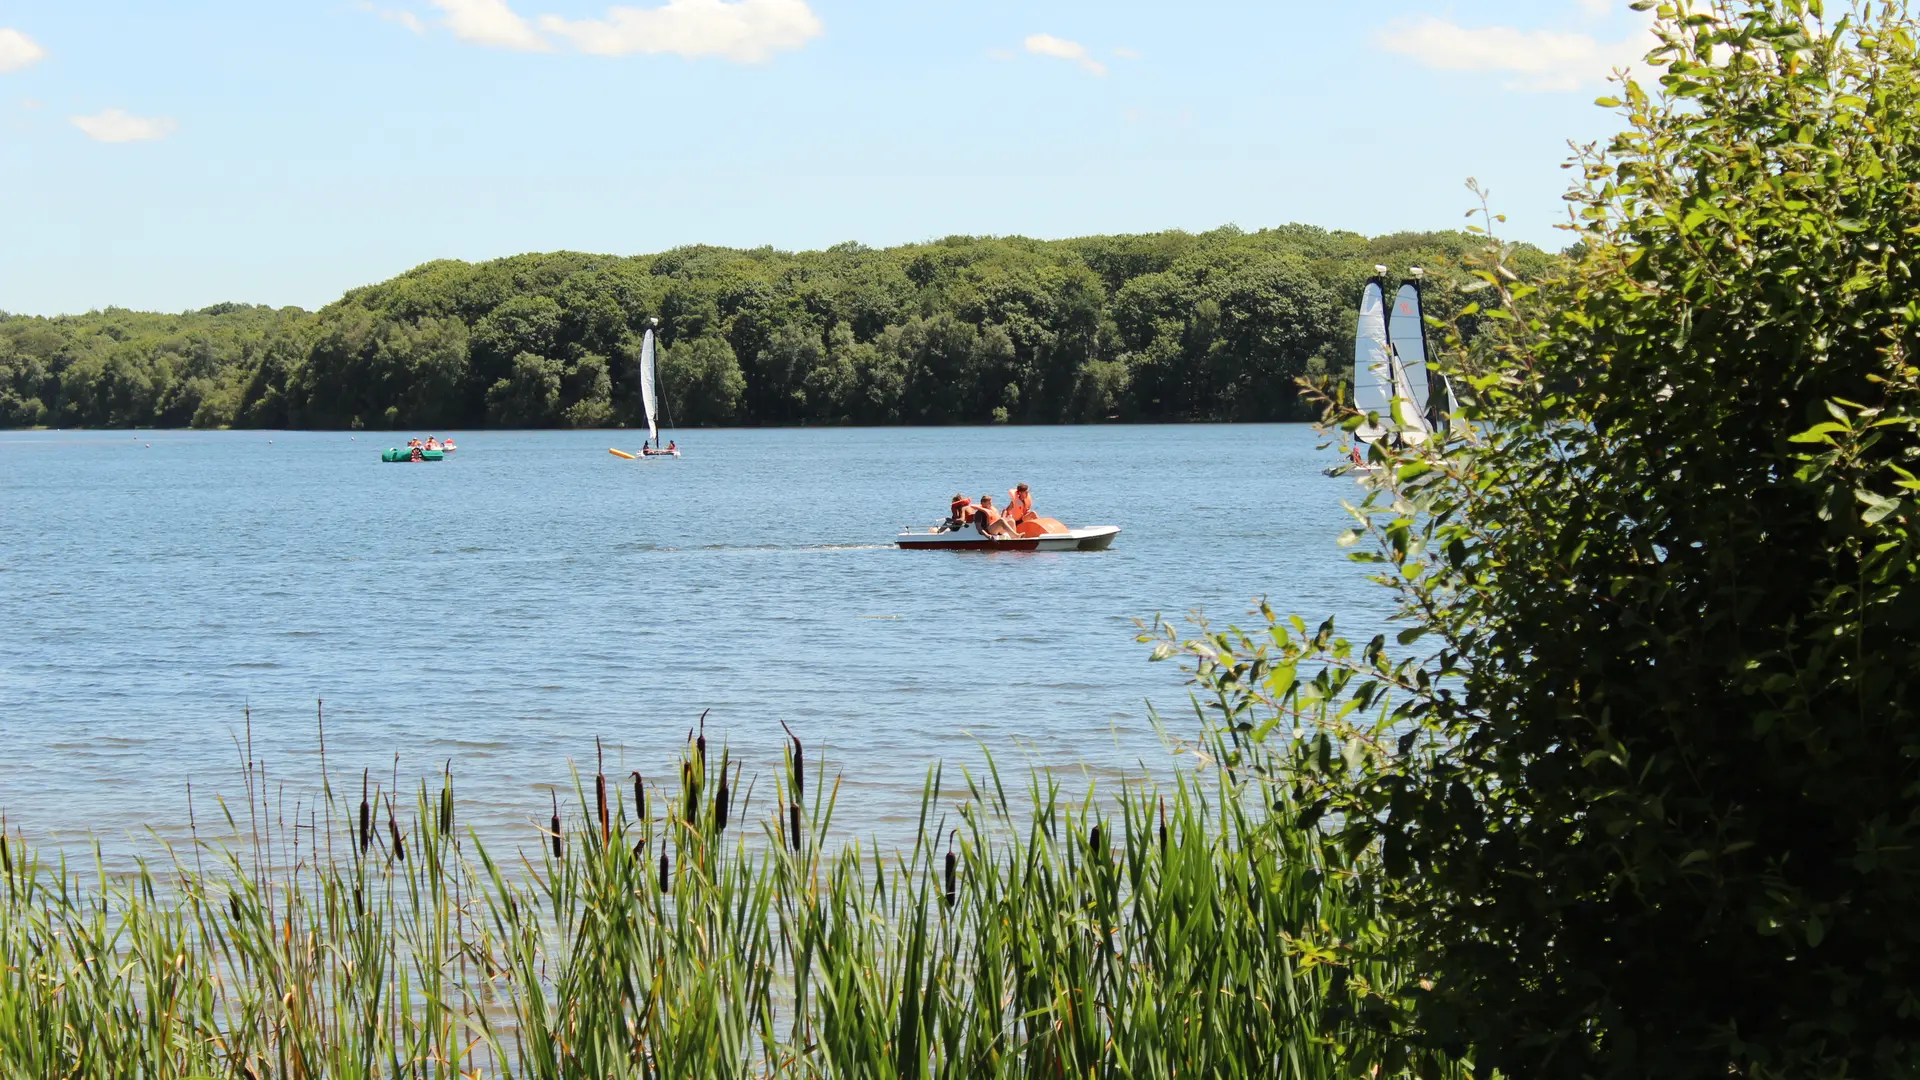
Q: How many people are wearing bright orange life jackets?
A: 3